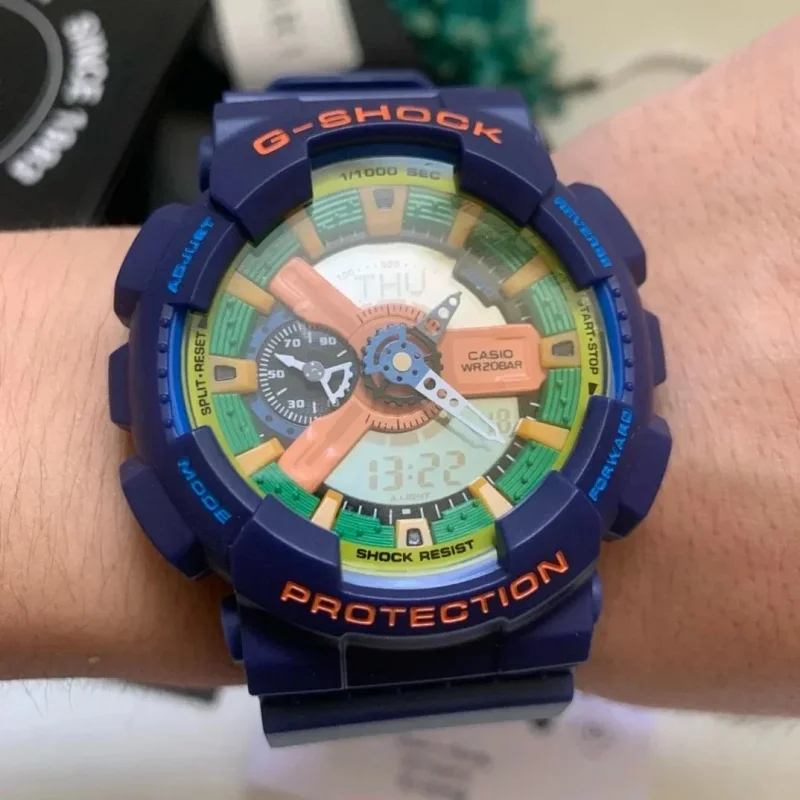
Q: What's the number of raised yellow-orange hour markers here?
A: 12